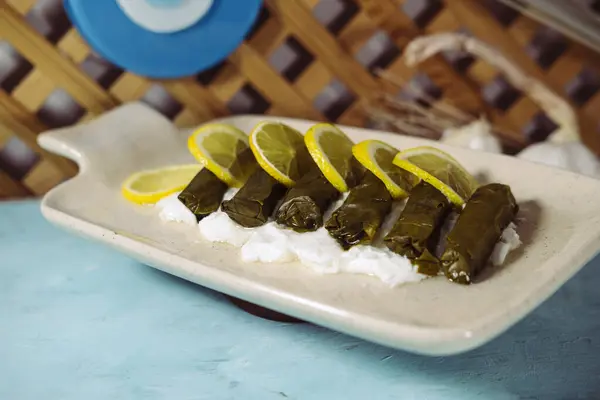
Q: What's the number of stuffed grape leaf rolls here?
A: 6